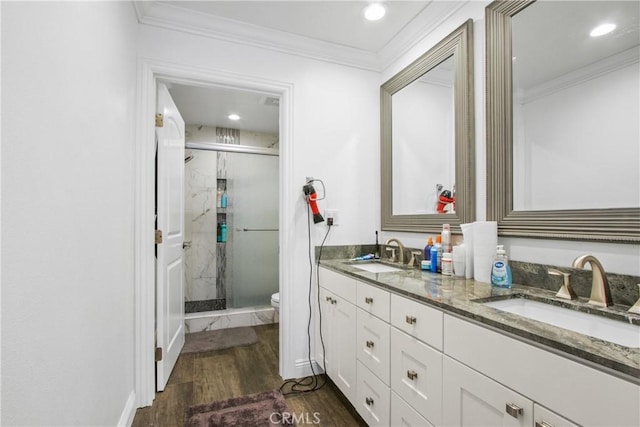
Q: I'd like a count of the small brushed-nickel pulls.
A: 9